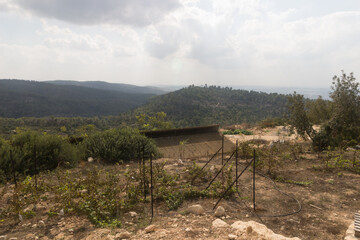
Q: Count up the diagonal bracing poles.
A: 3